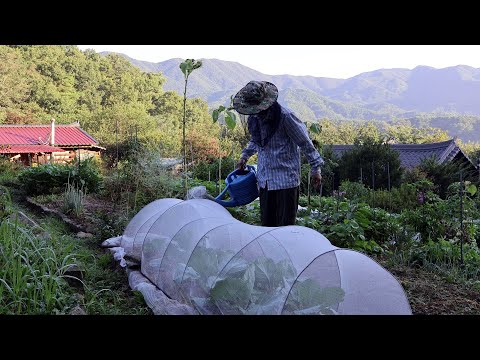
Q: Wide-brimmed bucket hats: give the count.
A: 1